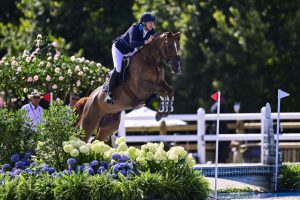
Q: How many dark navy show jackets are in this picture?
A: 1